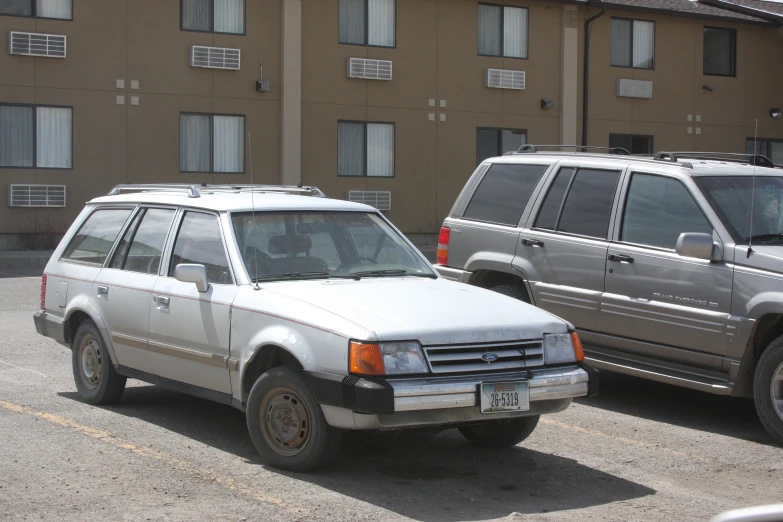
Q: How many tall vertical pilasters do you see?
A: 2